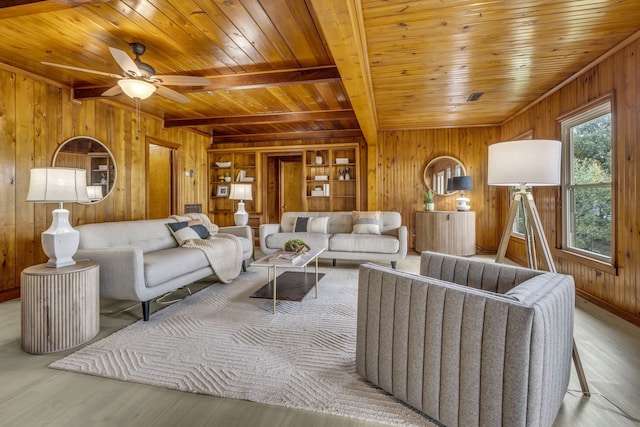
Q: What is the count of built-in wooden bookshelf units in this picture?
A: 2